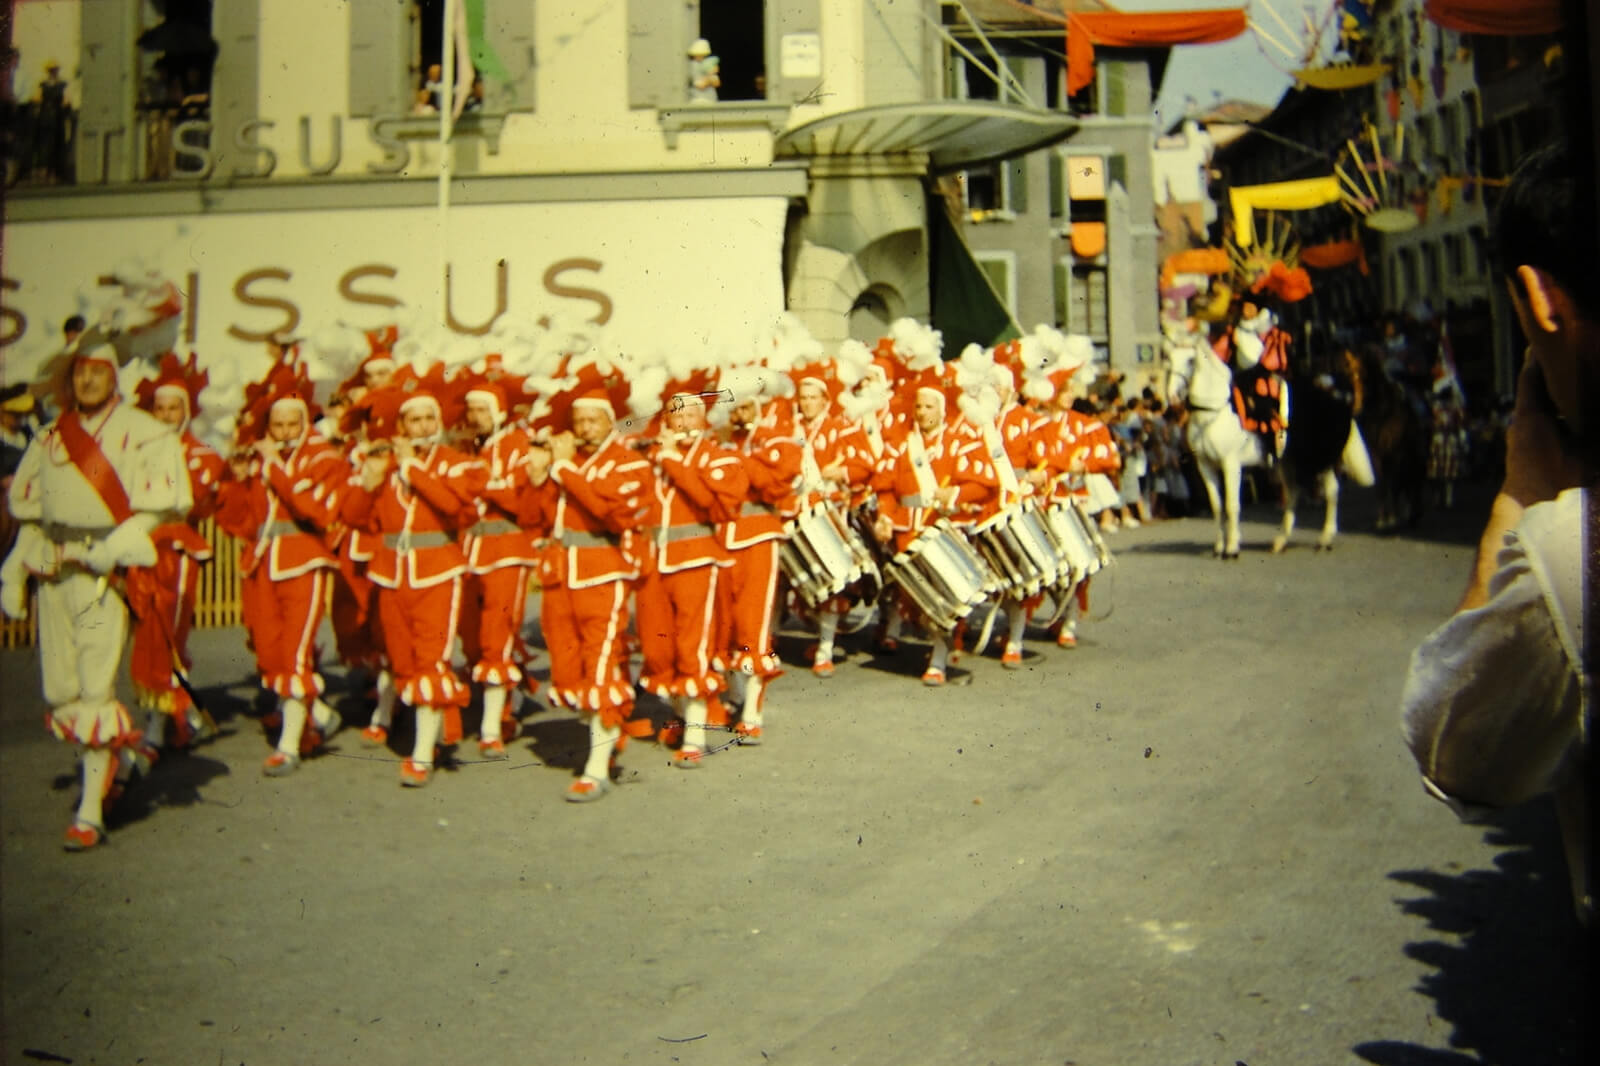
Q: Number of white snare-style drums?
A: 4